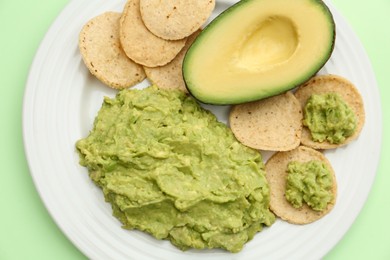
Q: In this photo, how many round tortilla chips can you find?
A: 7